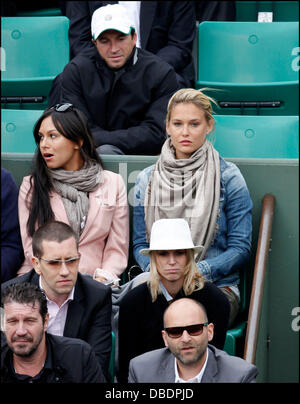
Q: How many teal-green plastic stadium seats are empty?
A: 4